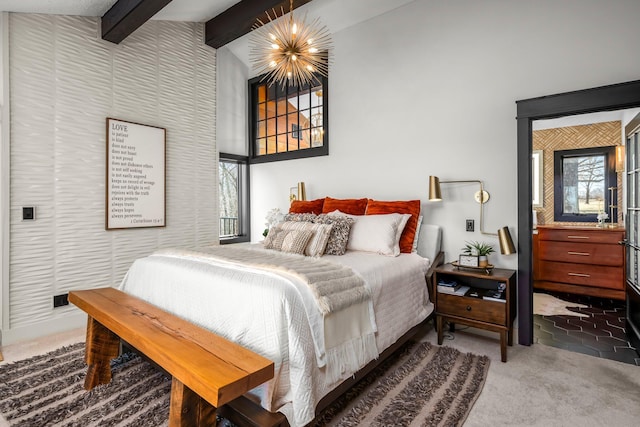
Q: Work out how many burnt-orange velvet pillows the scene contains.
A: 3